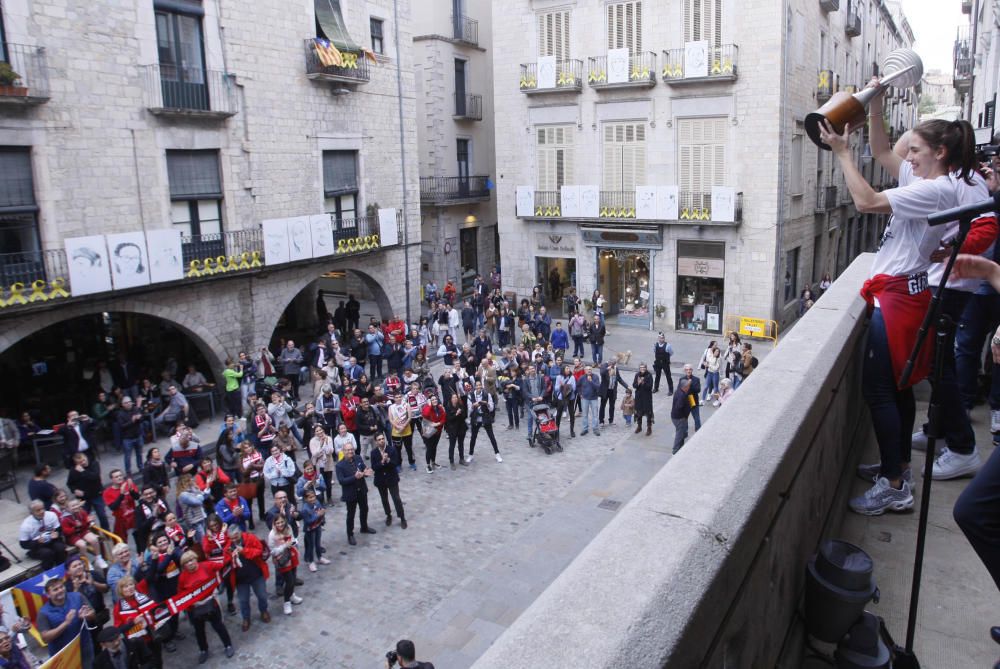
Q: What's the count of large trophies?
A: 1